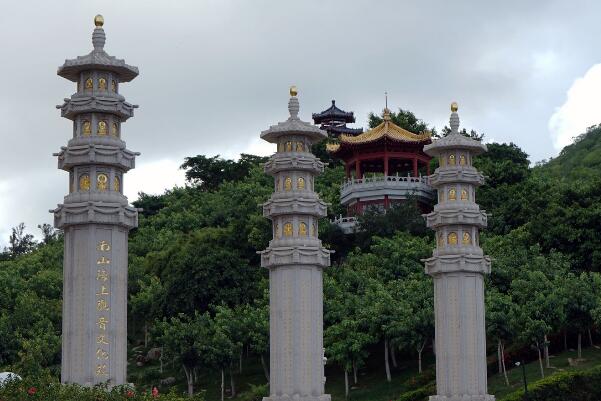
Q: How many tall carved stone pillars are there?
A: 3